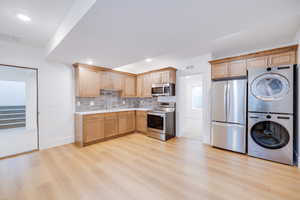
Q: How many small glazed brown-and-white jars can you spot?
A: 0